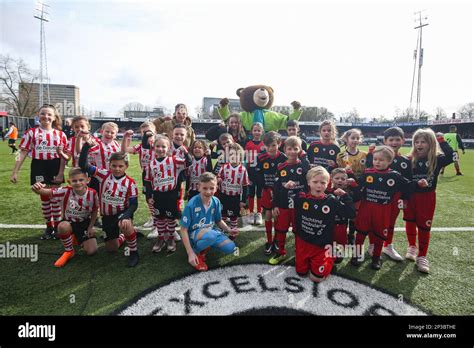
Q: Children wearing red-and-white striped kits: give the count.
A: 10